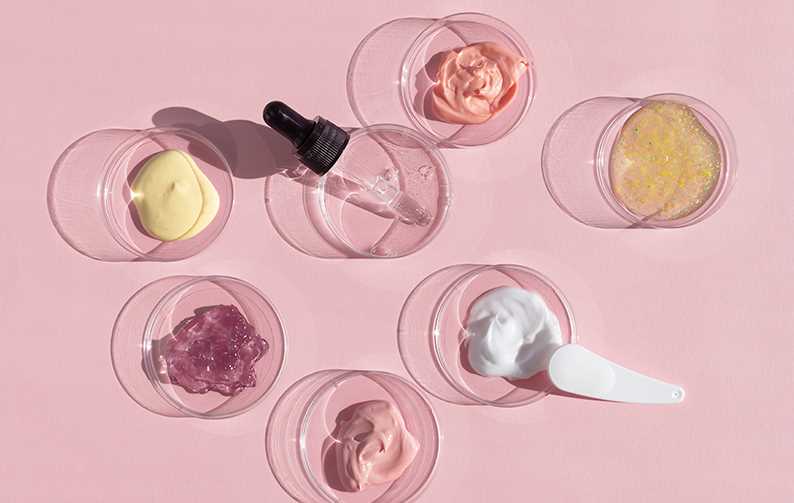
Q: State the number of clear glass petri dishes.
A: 7